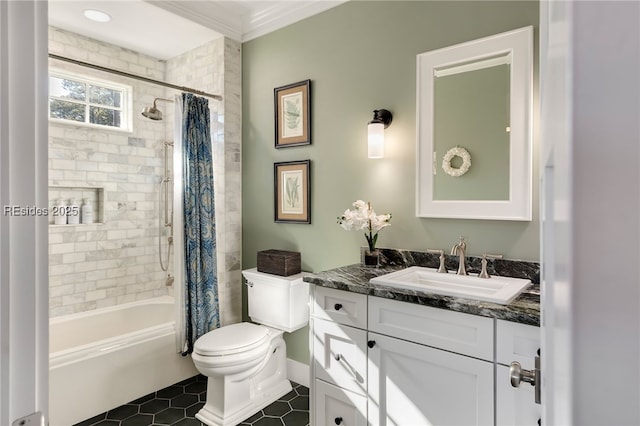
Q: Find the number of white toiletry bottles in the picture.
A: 3